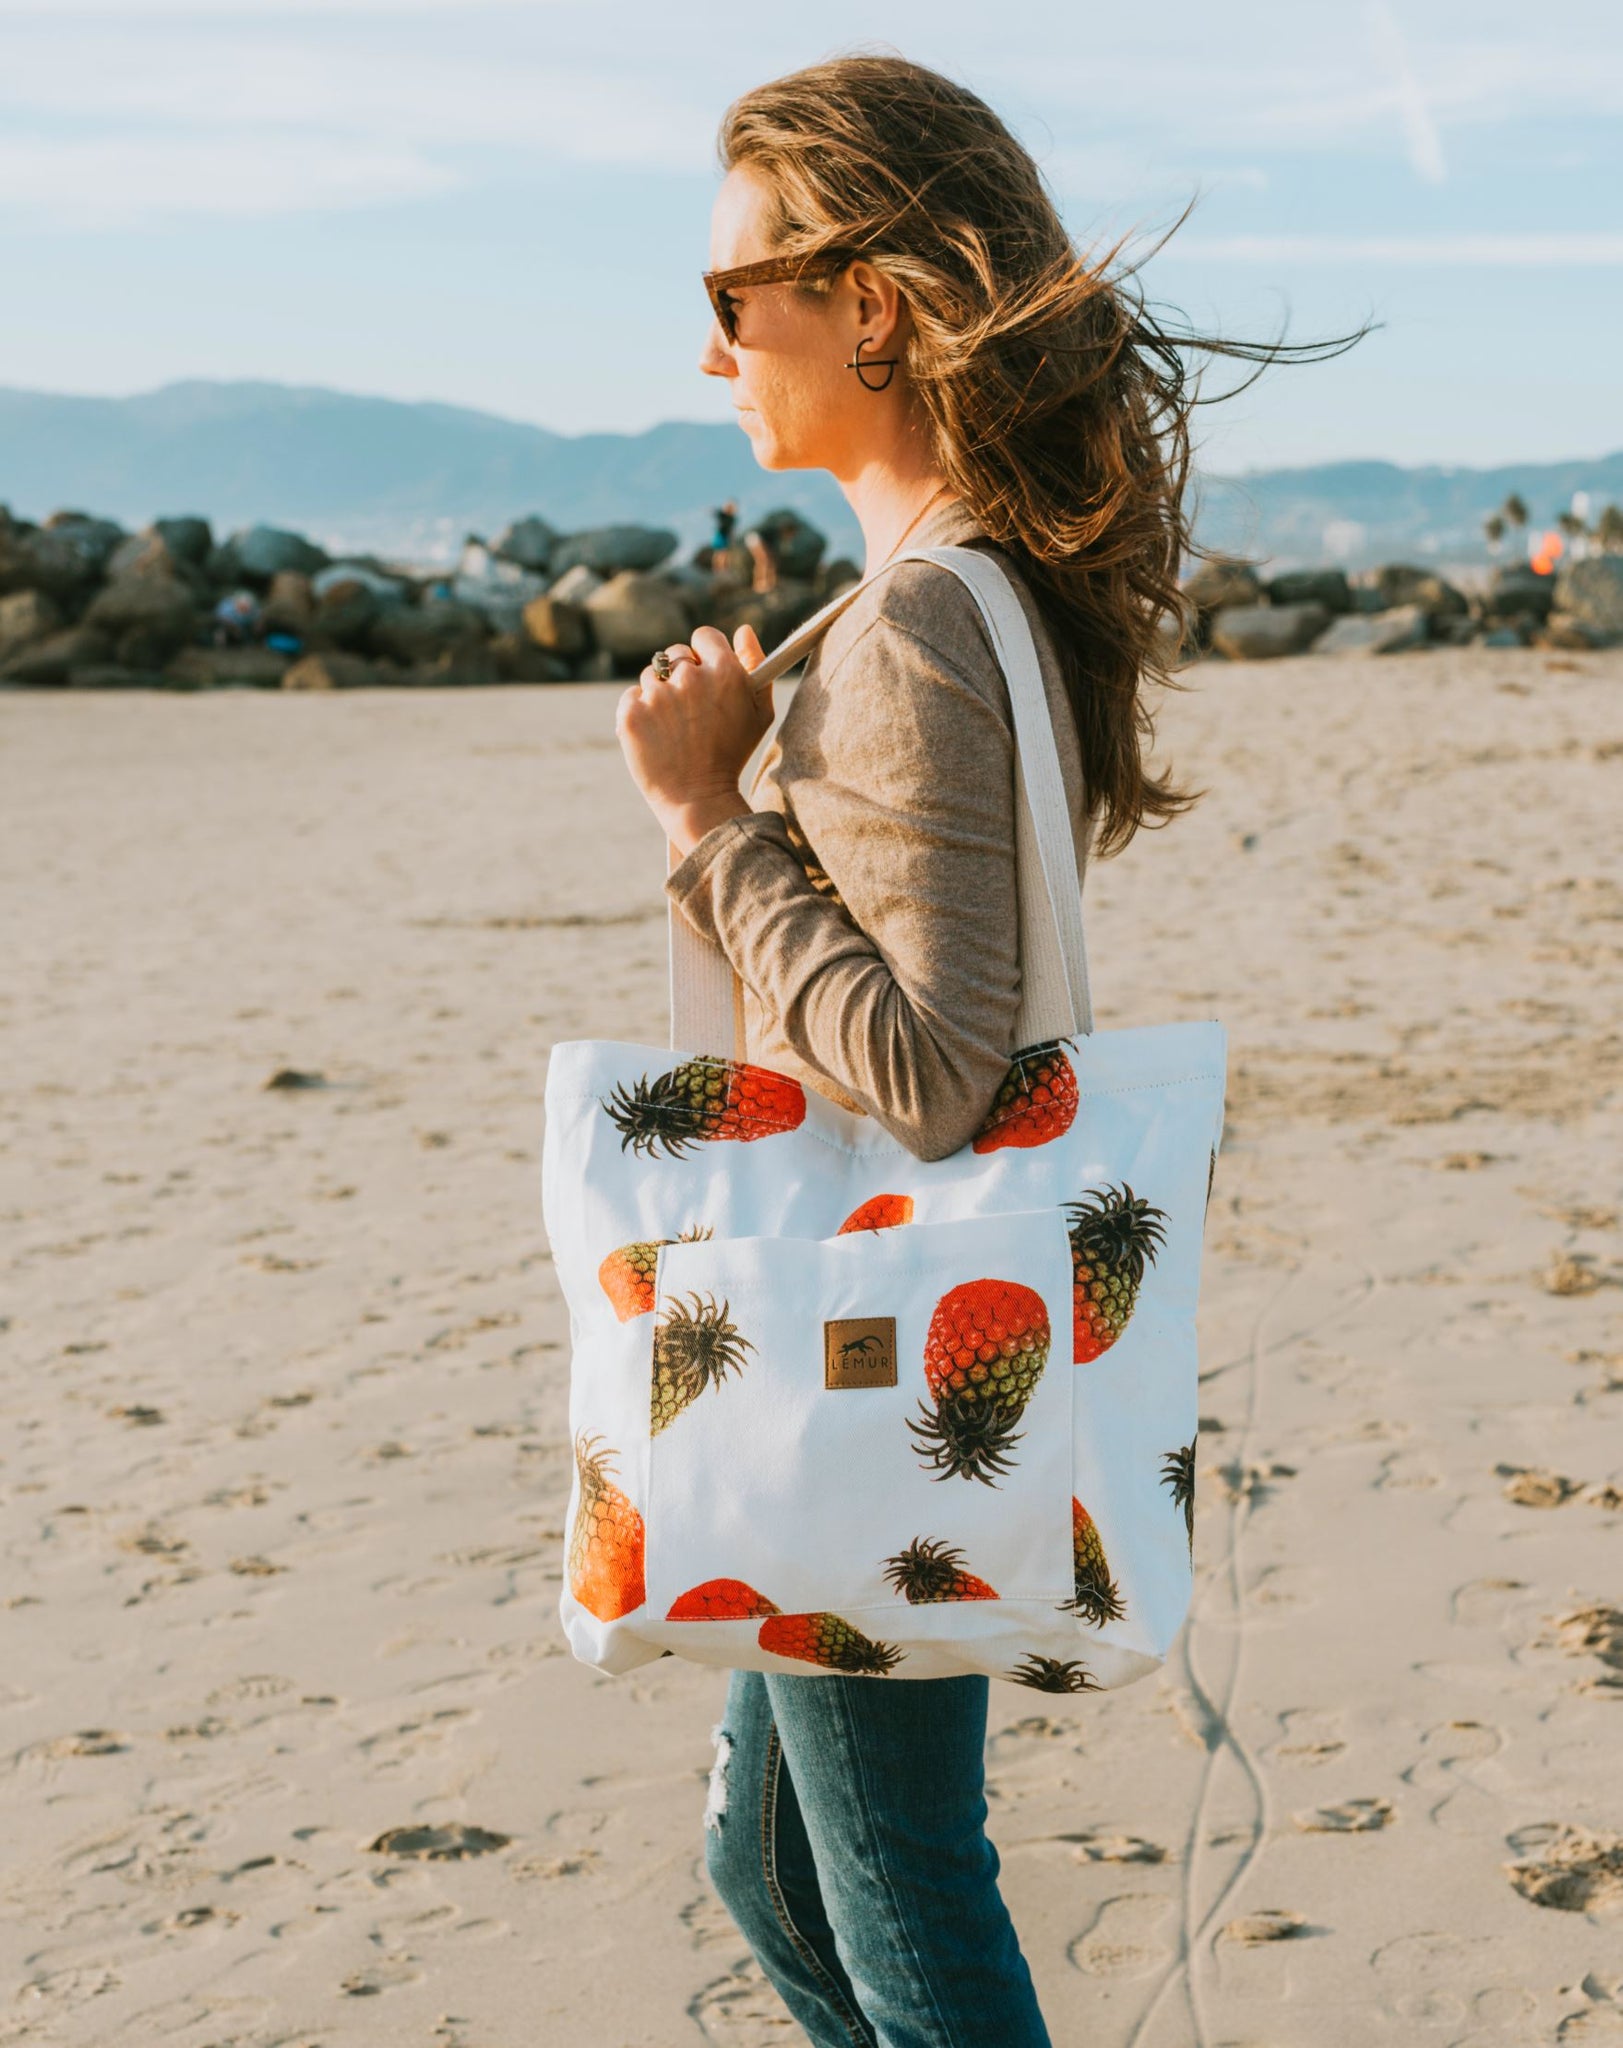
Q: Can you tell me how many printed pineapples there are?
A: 14